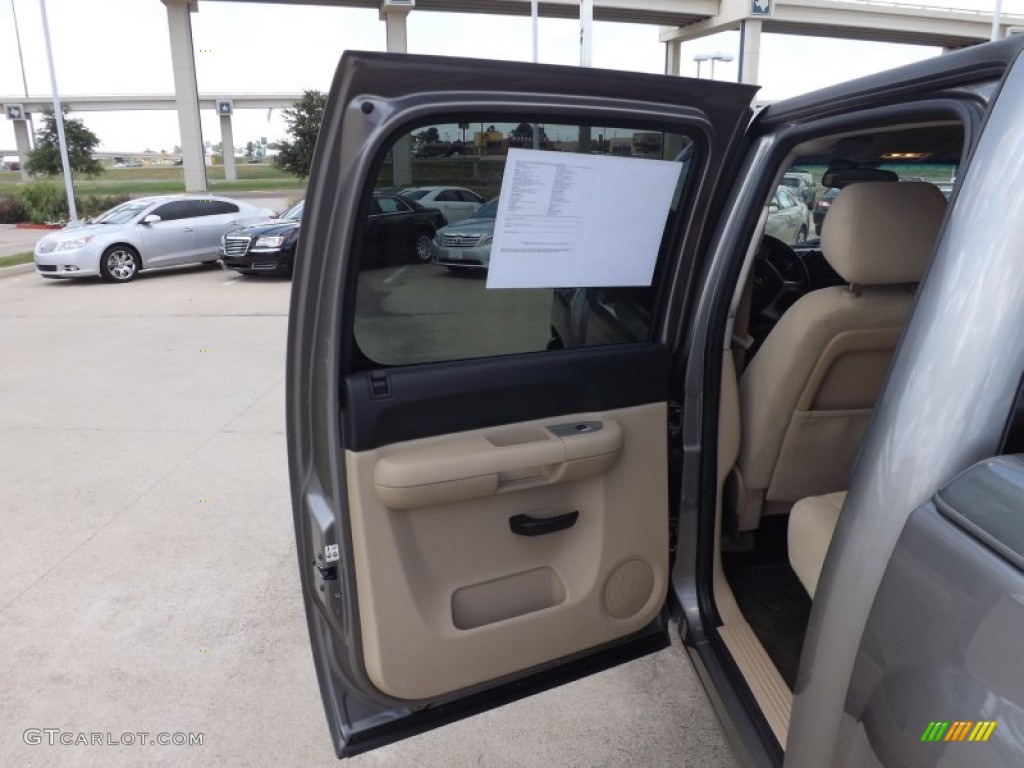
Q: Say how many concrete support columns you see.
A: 6